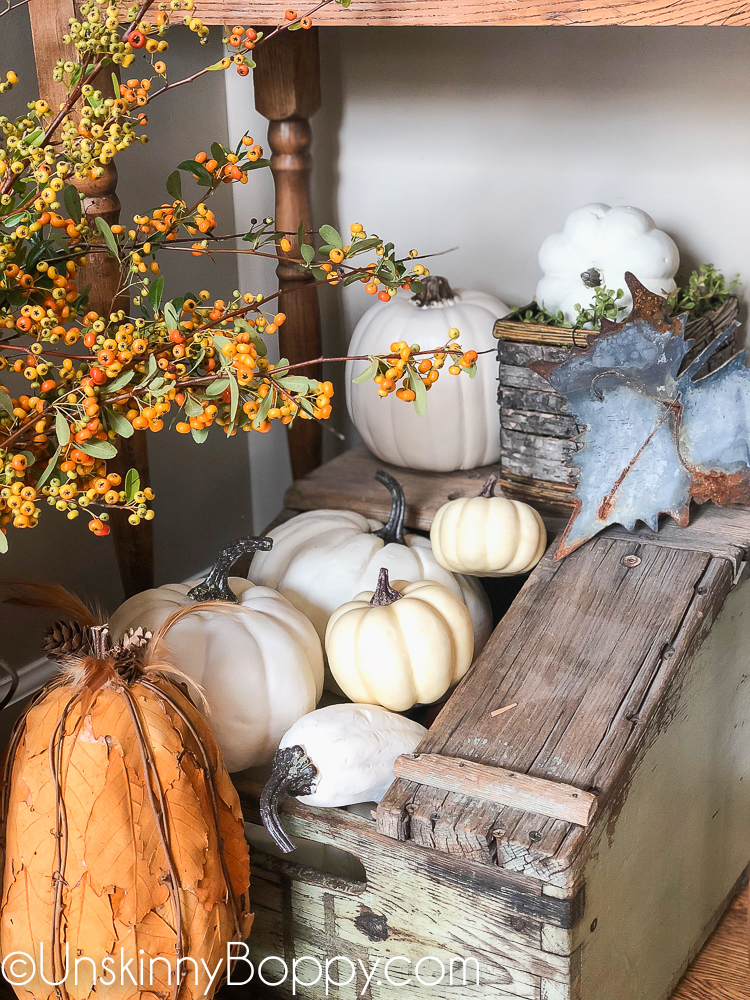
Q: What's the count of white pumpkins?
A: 7